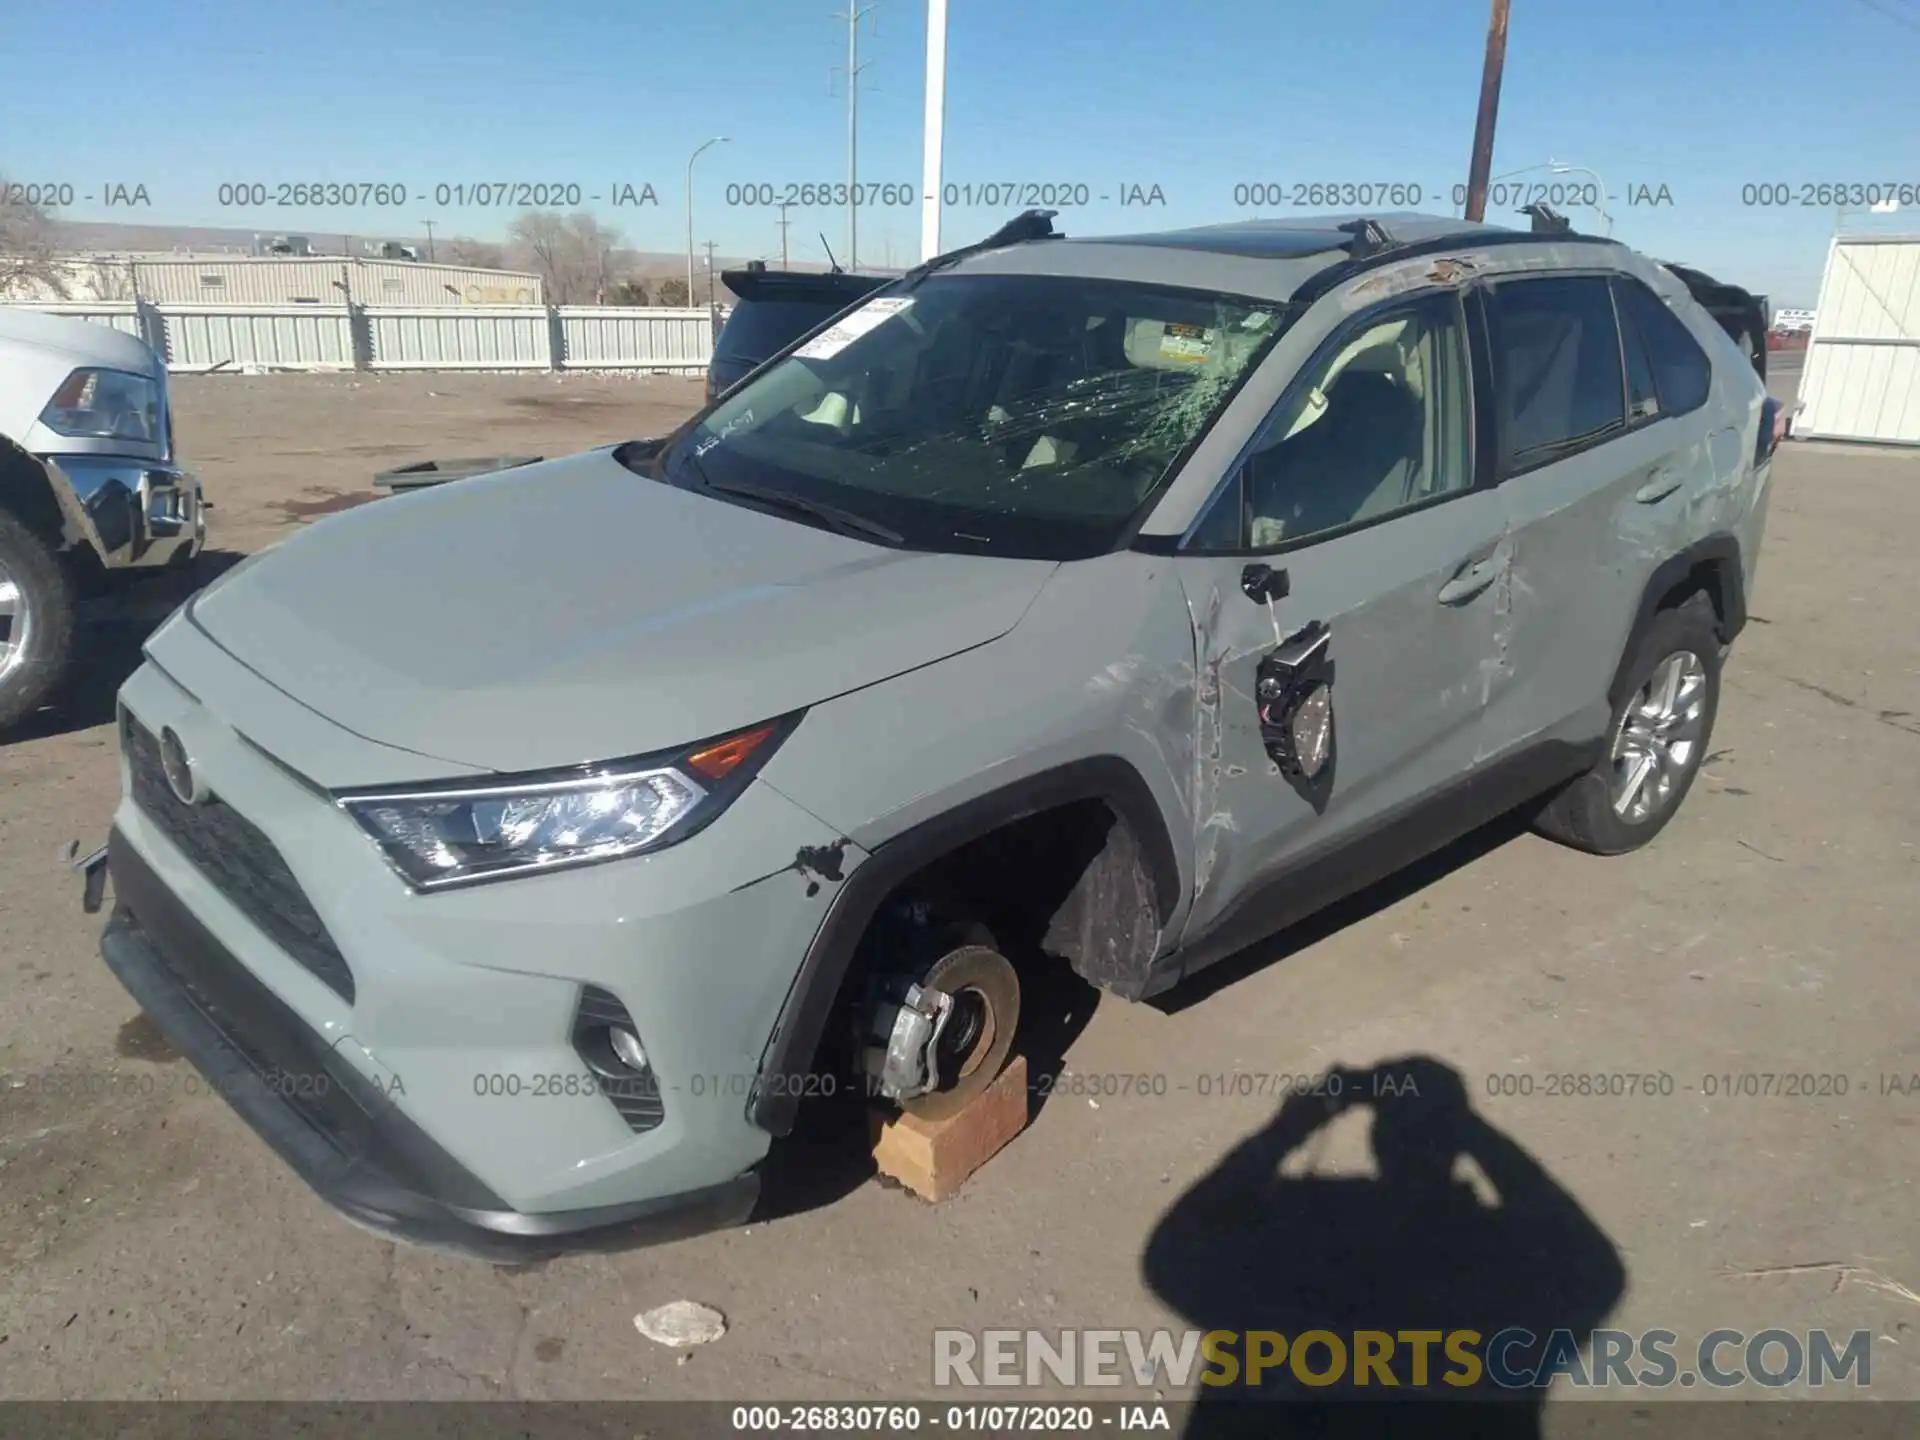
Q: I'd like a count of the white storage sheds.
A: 1